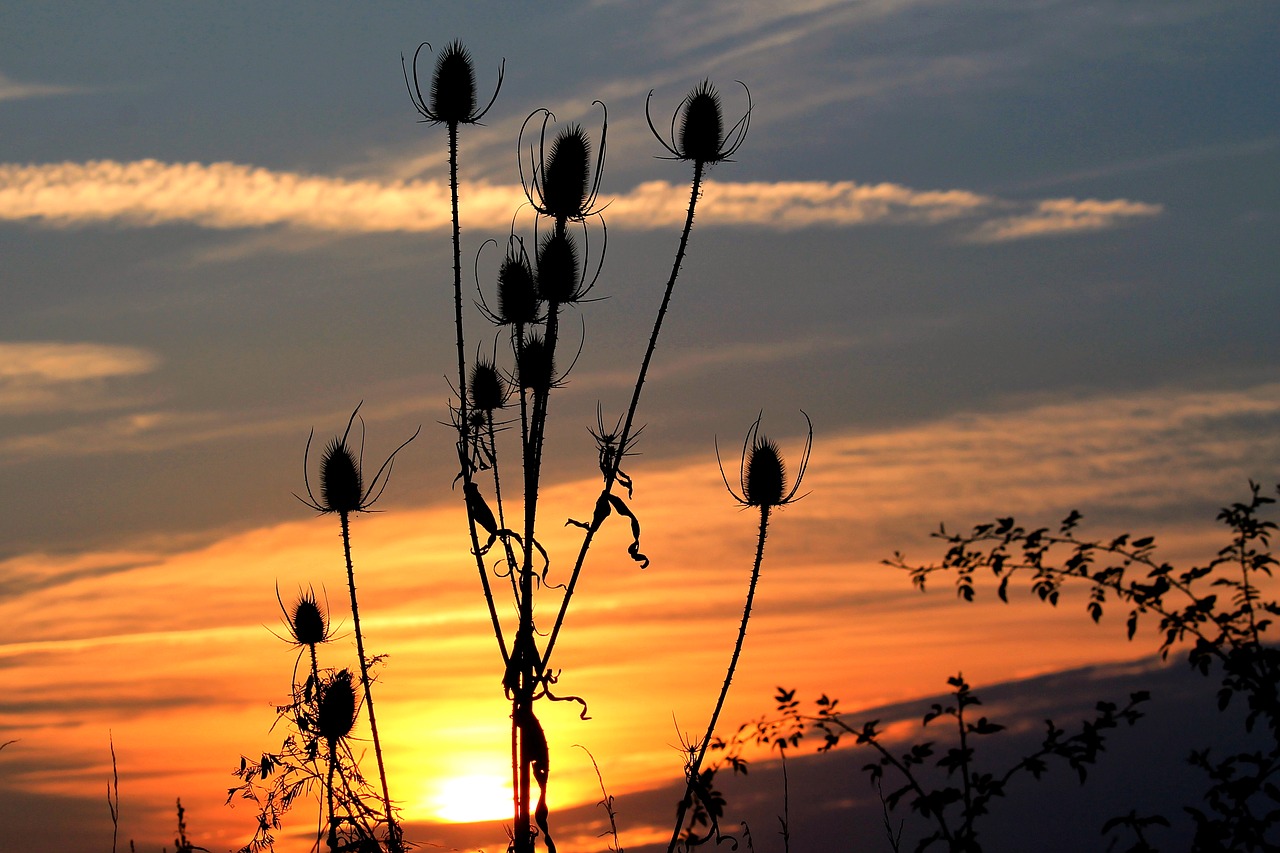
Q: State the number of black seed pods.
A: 11